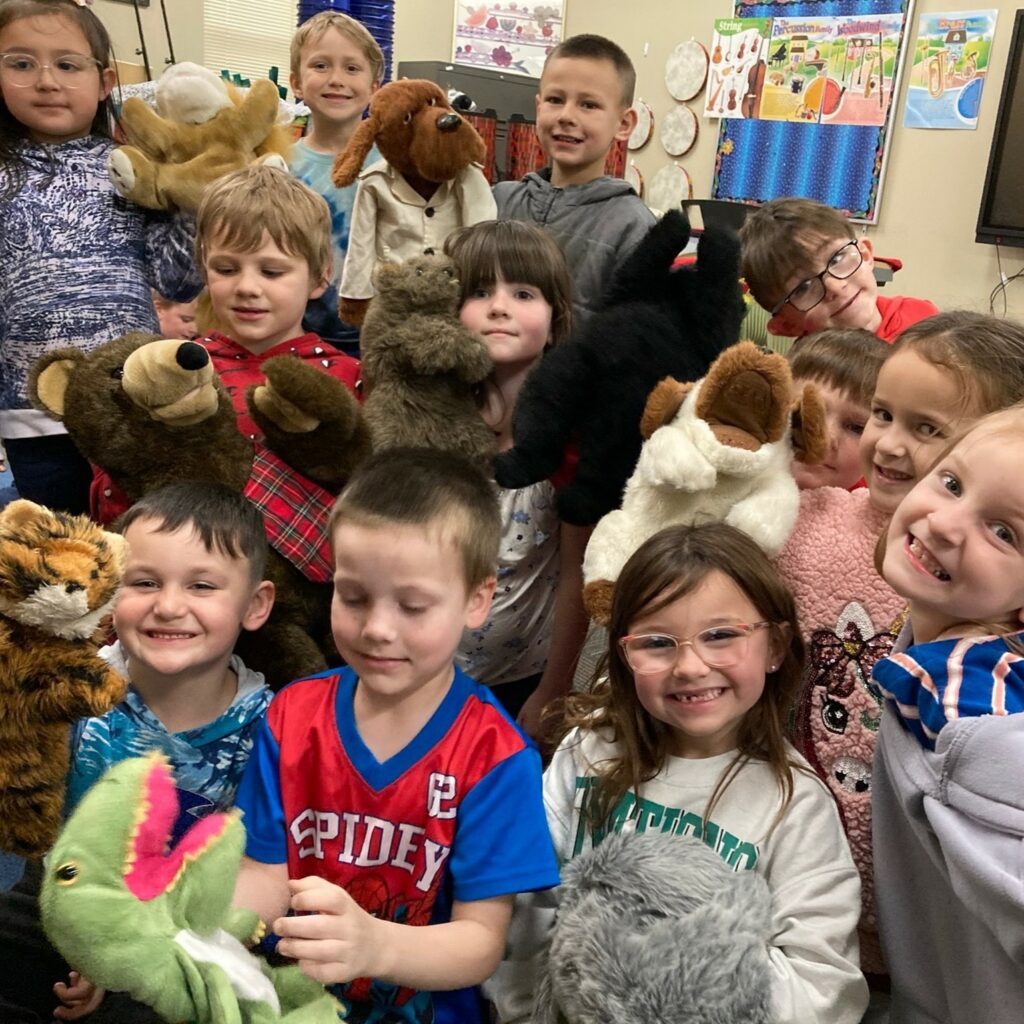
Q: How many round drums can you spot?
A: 5